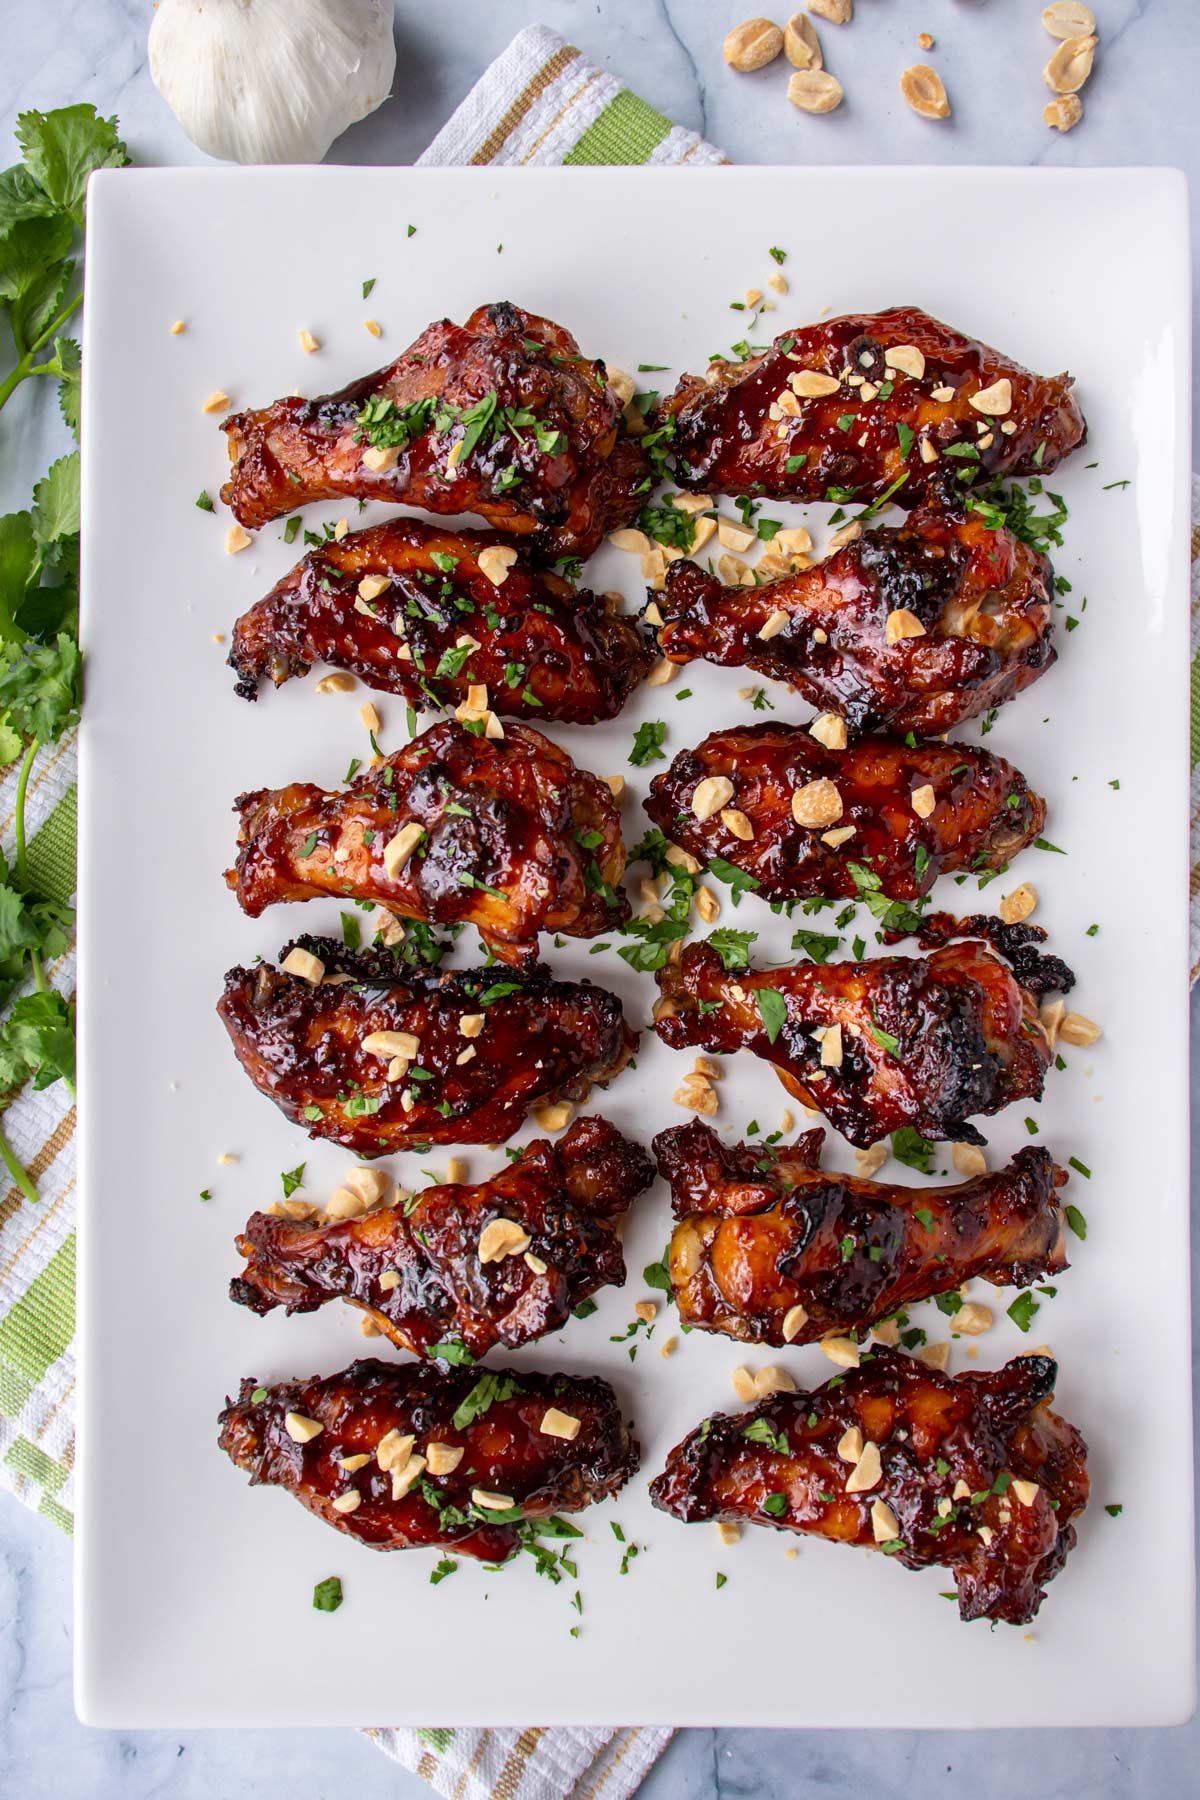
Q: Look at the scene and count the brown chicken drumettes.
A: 7